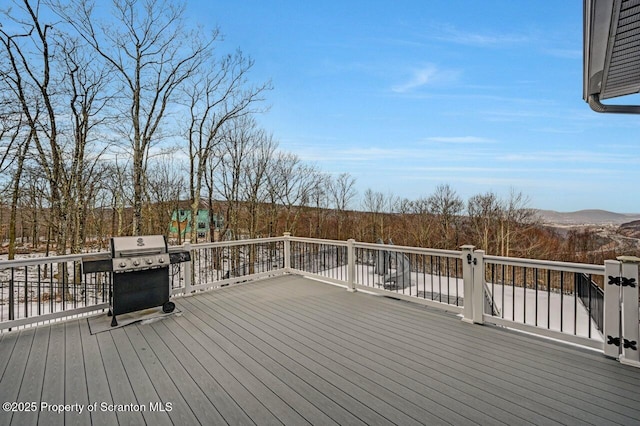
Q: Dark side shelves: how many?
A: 2